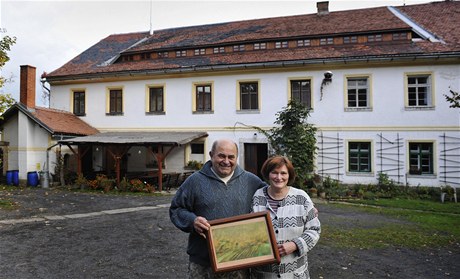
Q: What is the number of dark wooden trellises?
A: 3